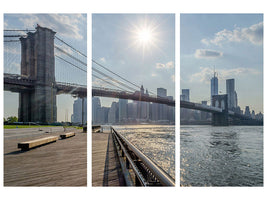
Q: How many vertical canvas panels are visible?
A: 3